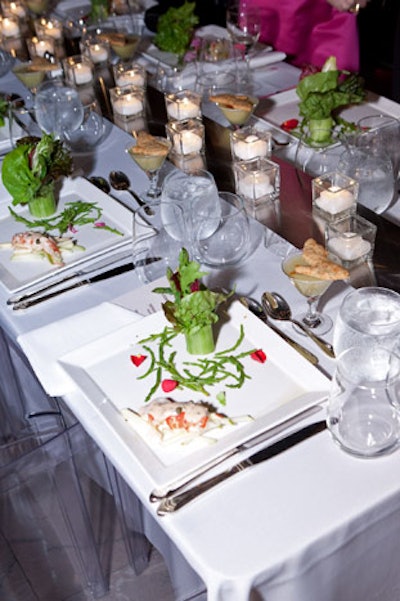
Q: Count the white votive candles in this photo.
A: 14